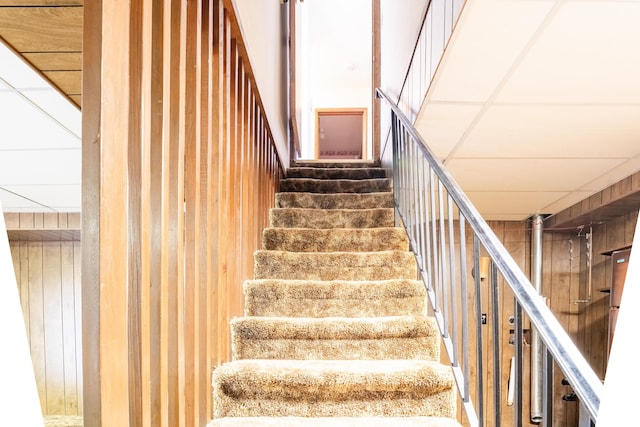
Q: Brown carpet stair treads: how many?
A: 11